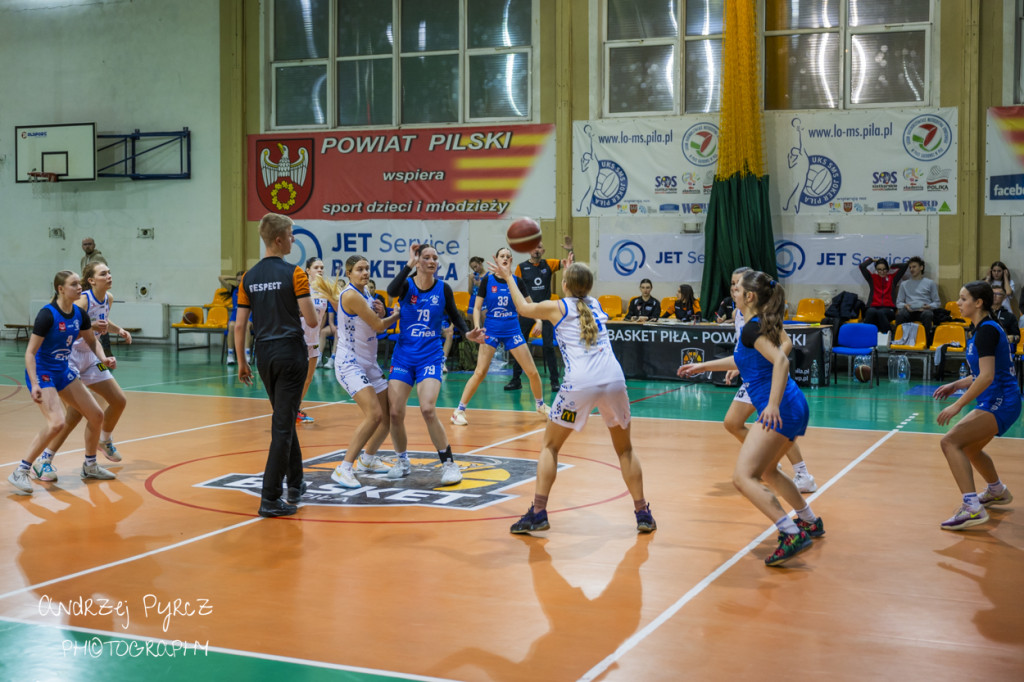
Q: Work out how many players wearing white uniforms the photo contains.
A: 5